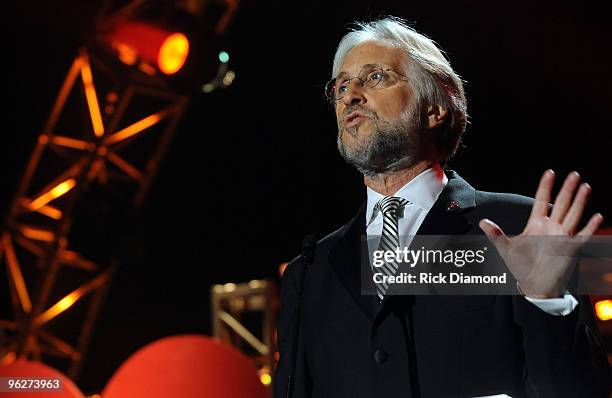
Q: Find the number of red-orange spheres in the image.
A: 2